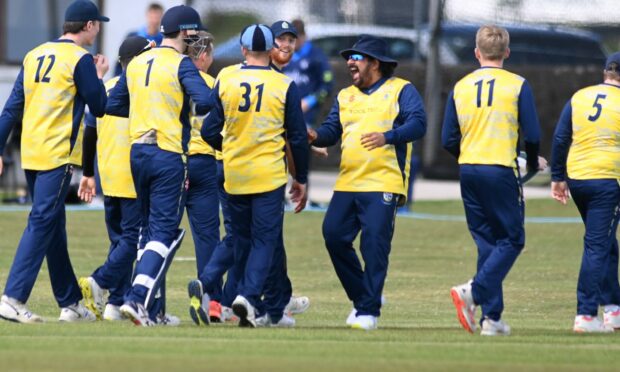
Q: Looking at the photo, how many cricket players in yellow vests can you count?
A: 9